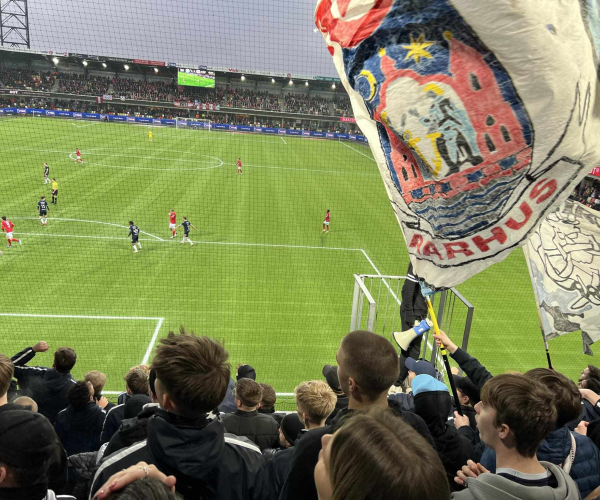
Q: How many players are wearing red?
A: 5